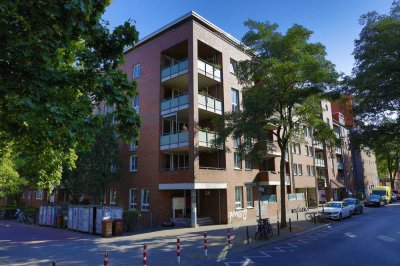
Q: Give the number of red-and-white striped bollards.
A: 5